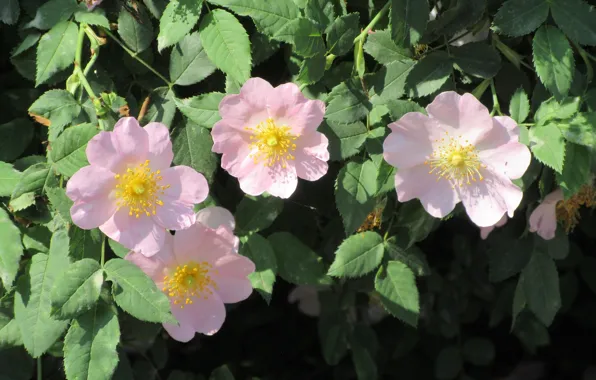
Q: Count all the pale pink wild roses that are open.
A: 4